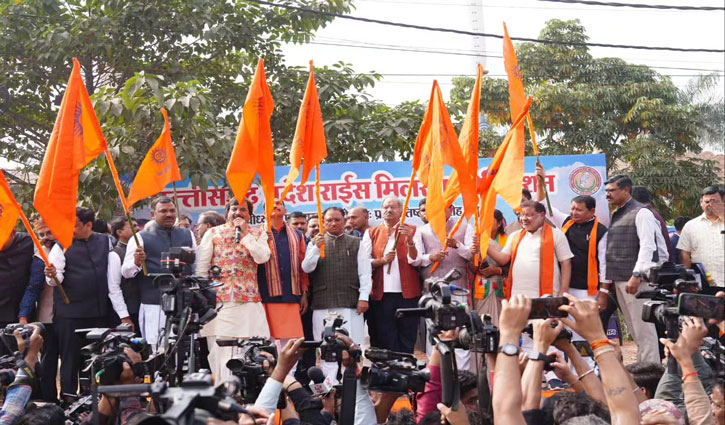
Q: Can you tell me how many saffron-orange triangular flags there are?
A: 9